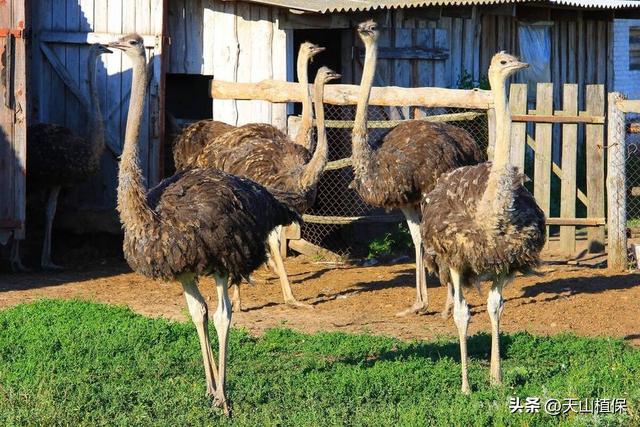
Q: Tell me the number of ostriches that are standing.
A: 6